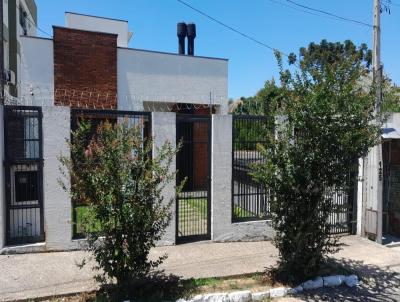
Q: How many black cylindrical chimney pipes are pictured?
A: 2